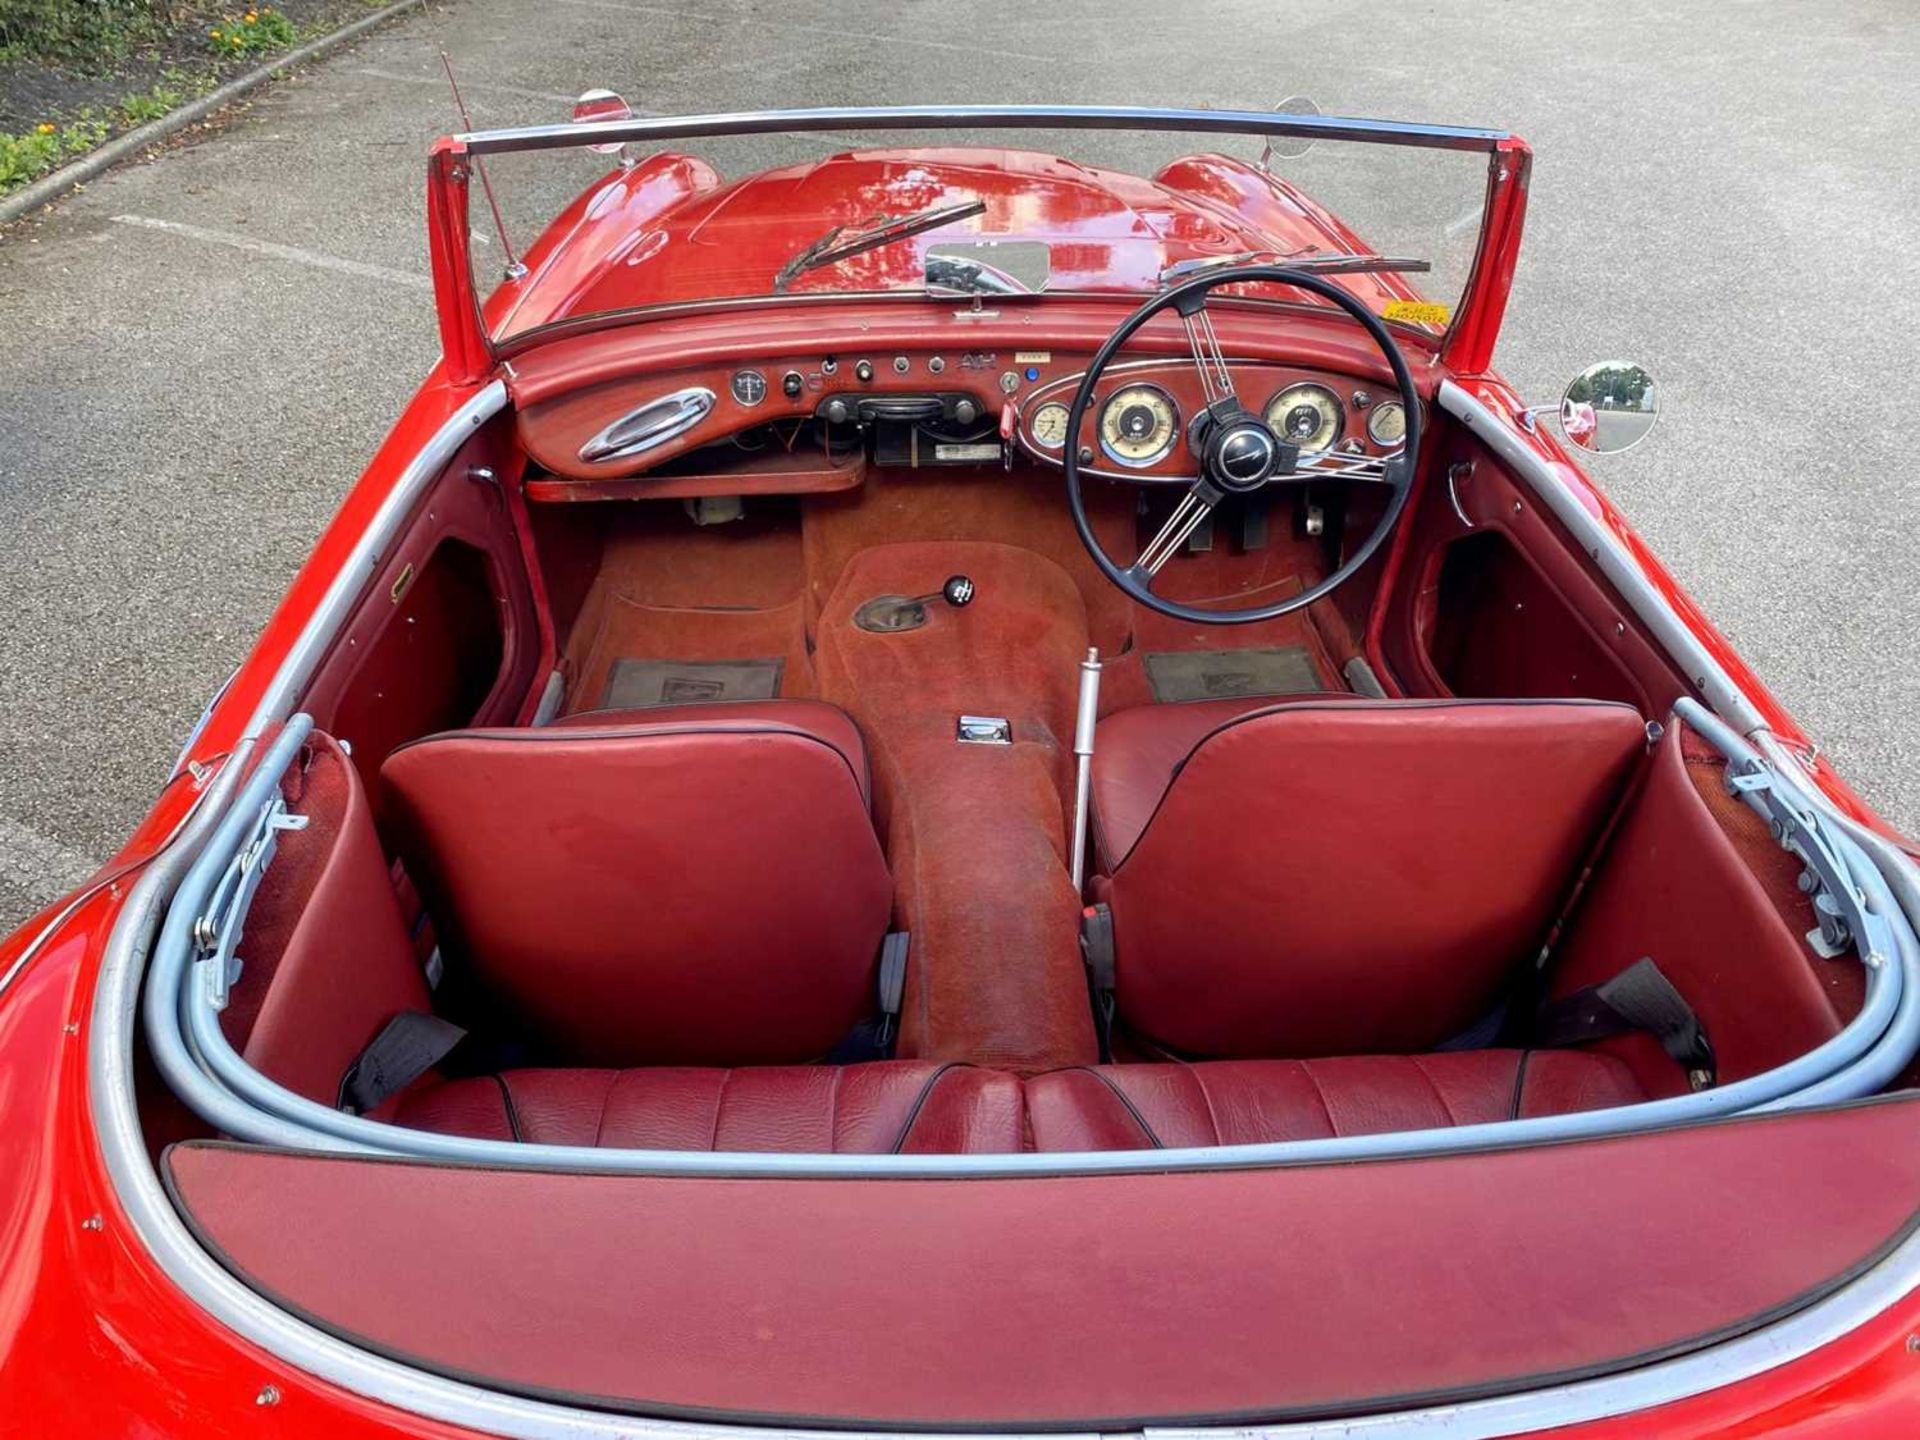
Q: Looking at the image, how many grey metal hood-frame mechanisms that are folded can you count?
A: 2